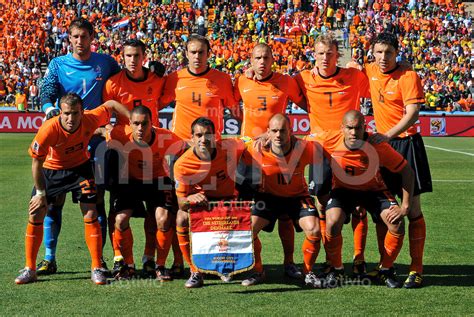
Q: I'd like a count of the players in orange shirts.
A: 10